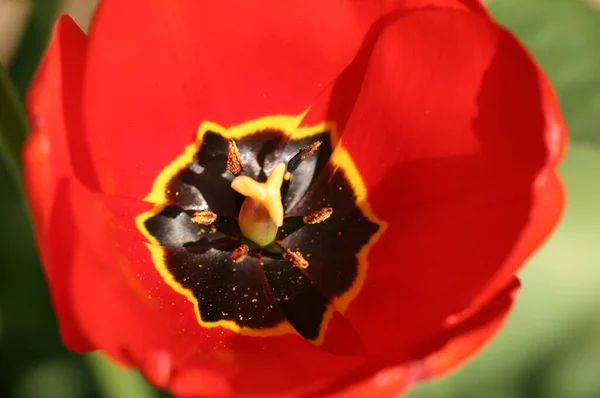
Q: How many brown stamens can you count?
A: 6